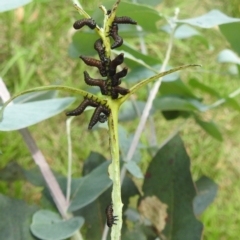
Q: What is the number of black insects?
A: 12